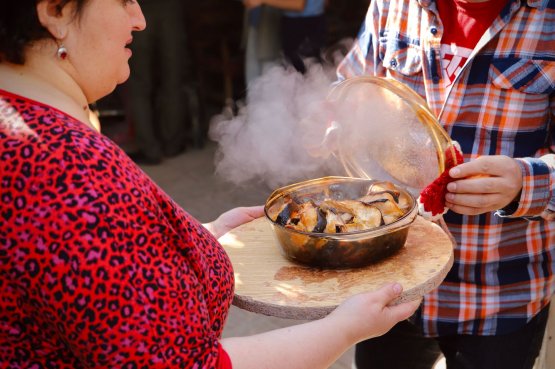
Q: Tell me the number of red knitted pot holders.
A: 1